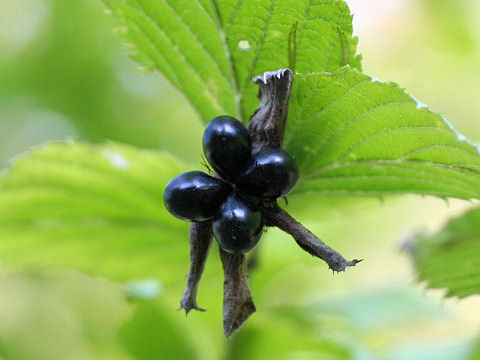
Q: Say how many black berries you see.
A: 4